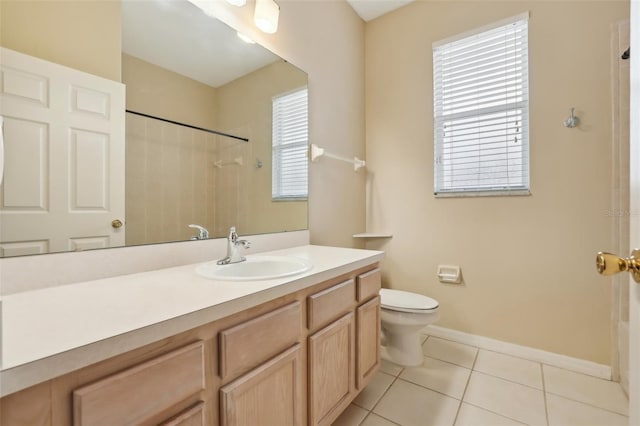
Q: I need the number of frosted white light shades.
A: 2